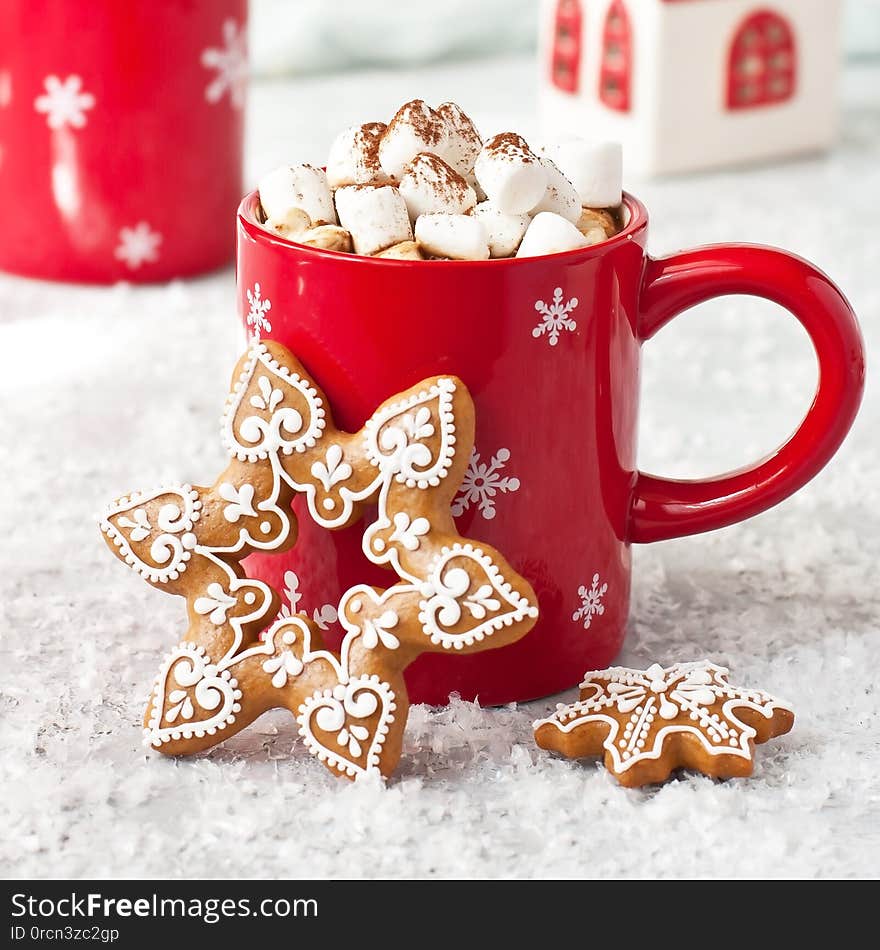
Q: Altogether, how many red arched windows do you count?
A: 3